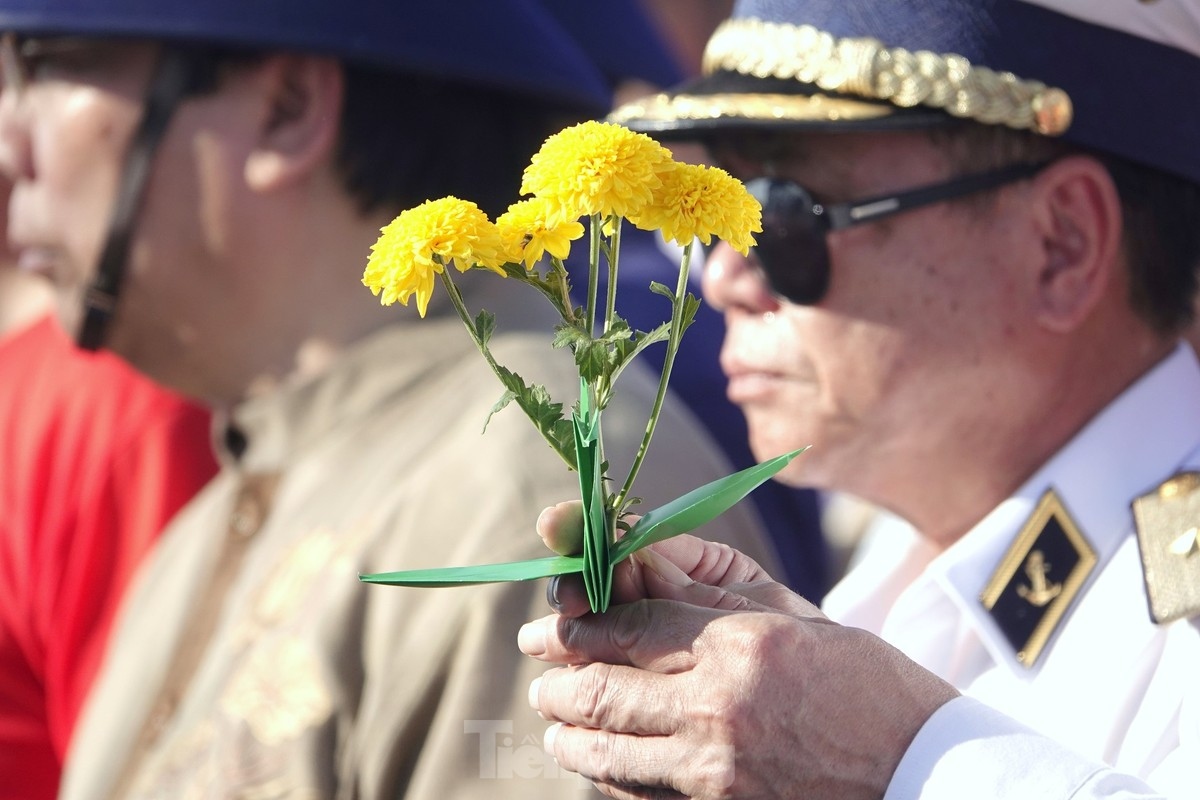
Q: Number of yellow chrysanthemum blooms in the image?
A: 4